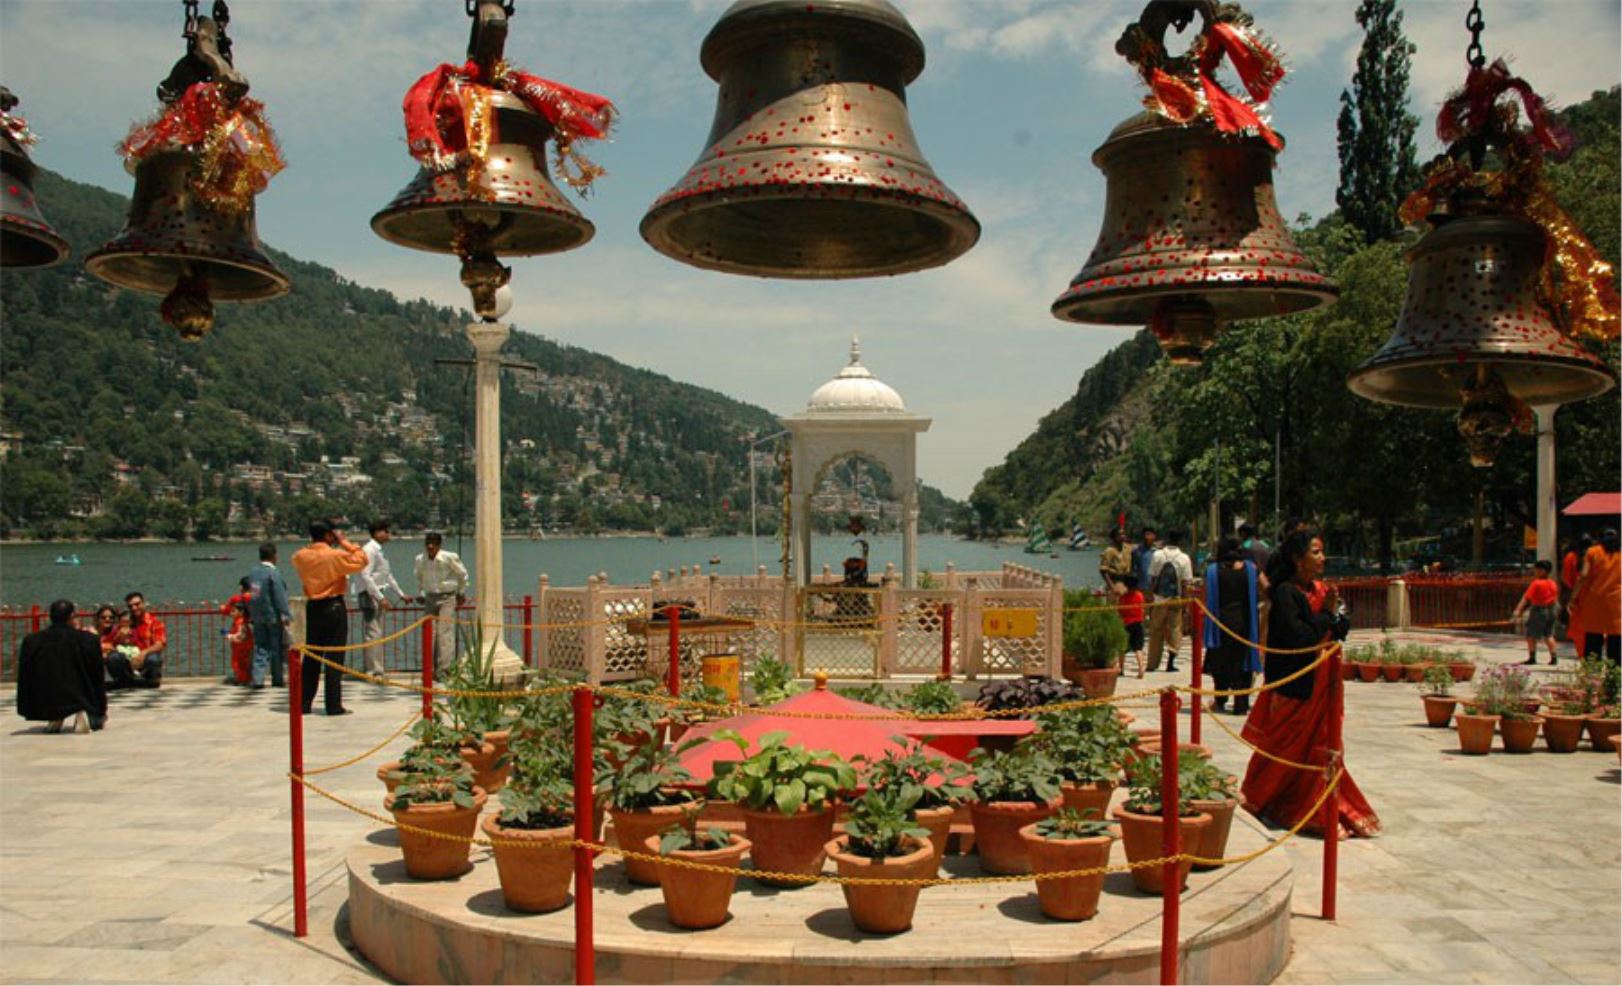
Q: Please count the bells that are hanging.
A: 6